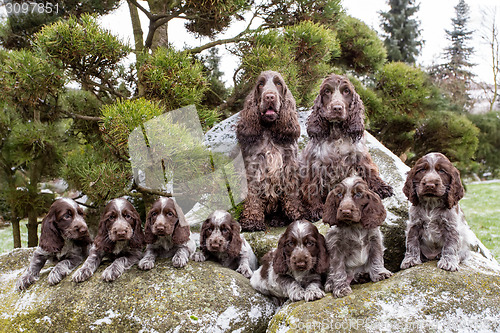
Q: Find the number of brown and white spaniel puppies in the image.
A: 7